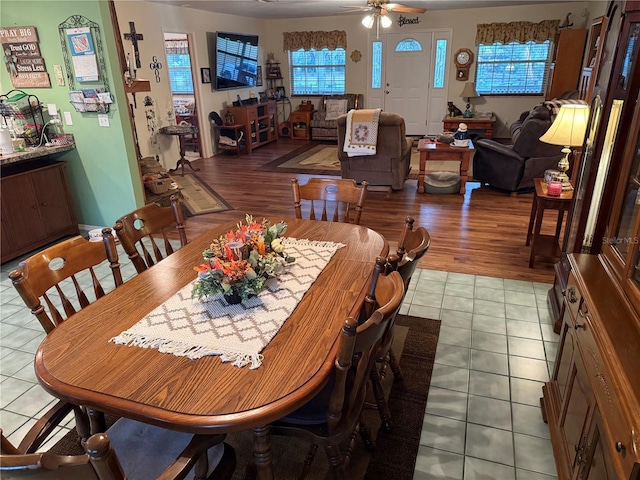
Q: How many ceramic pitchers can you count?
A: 0